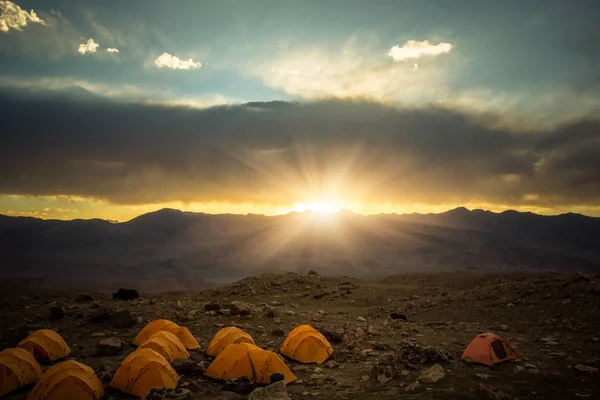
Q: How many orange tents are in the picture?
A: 9